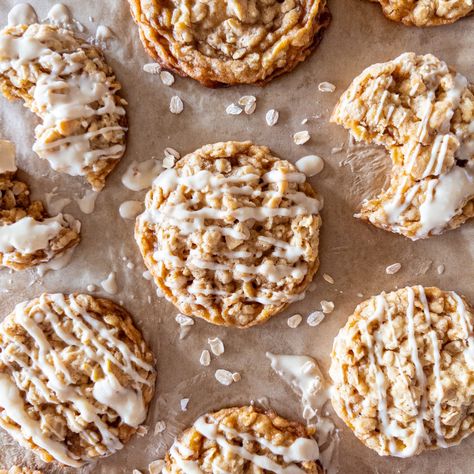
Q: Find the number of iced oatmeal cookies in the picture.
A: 7